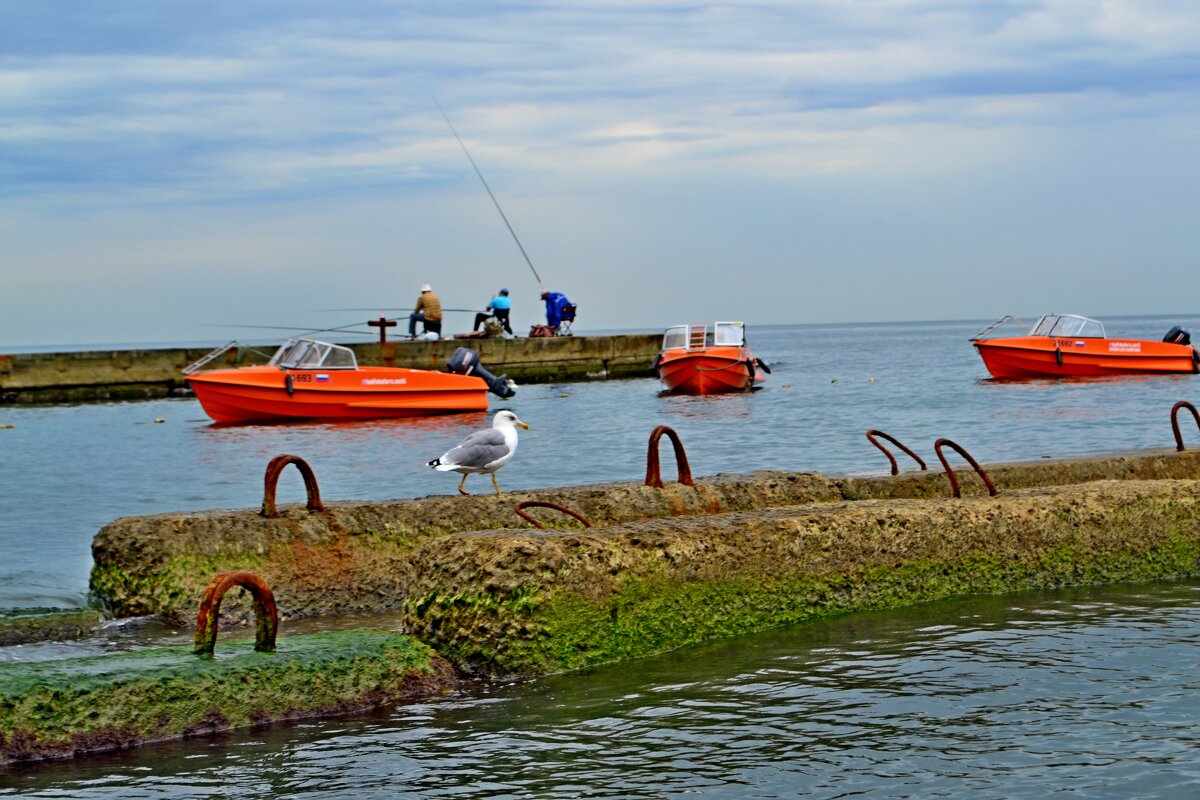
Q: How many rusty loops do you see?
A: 7